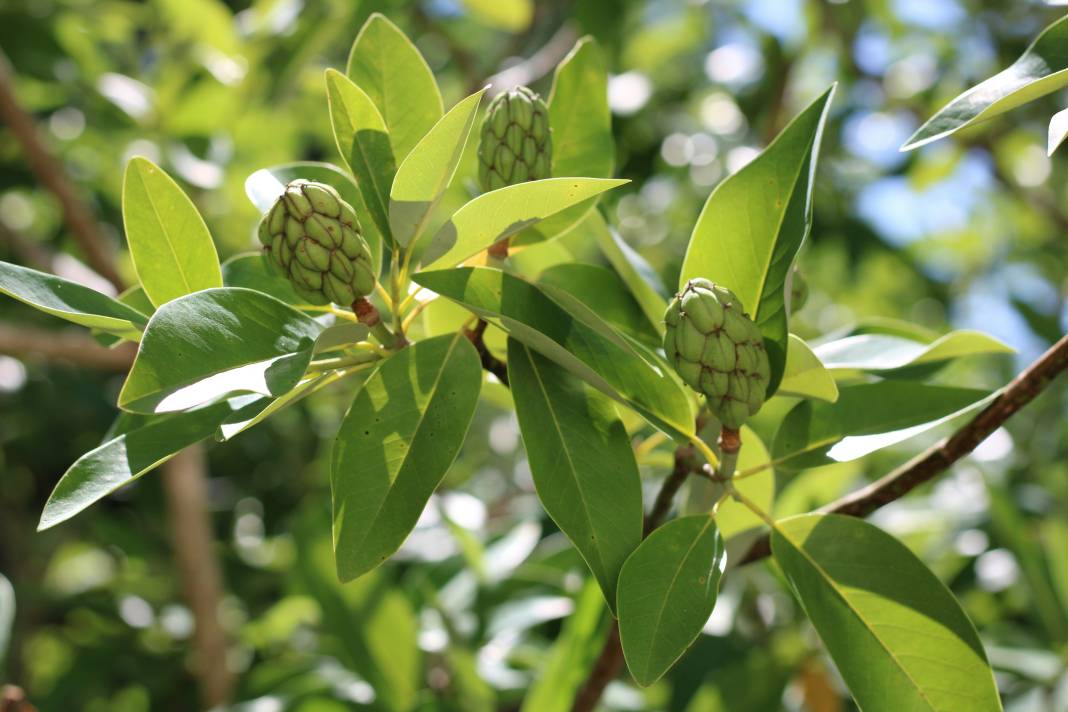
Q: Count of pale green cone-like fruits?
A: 3